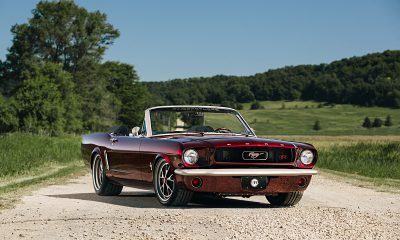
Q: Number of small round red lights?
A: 2